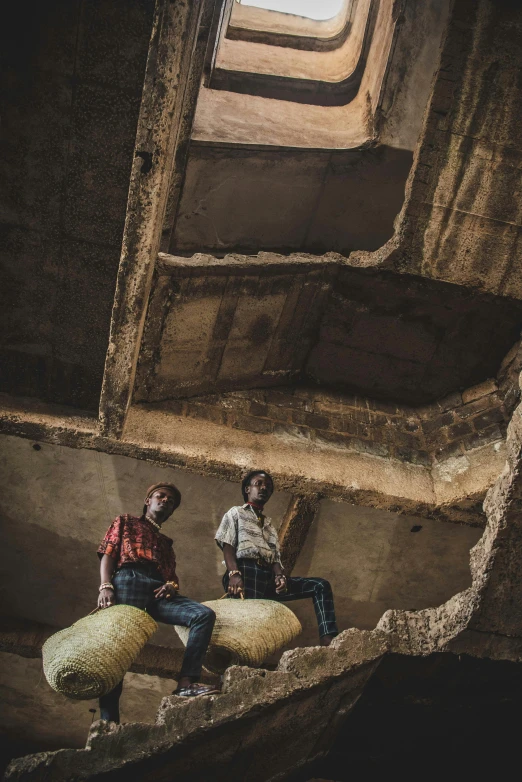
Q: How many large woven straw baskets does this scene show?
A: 2